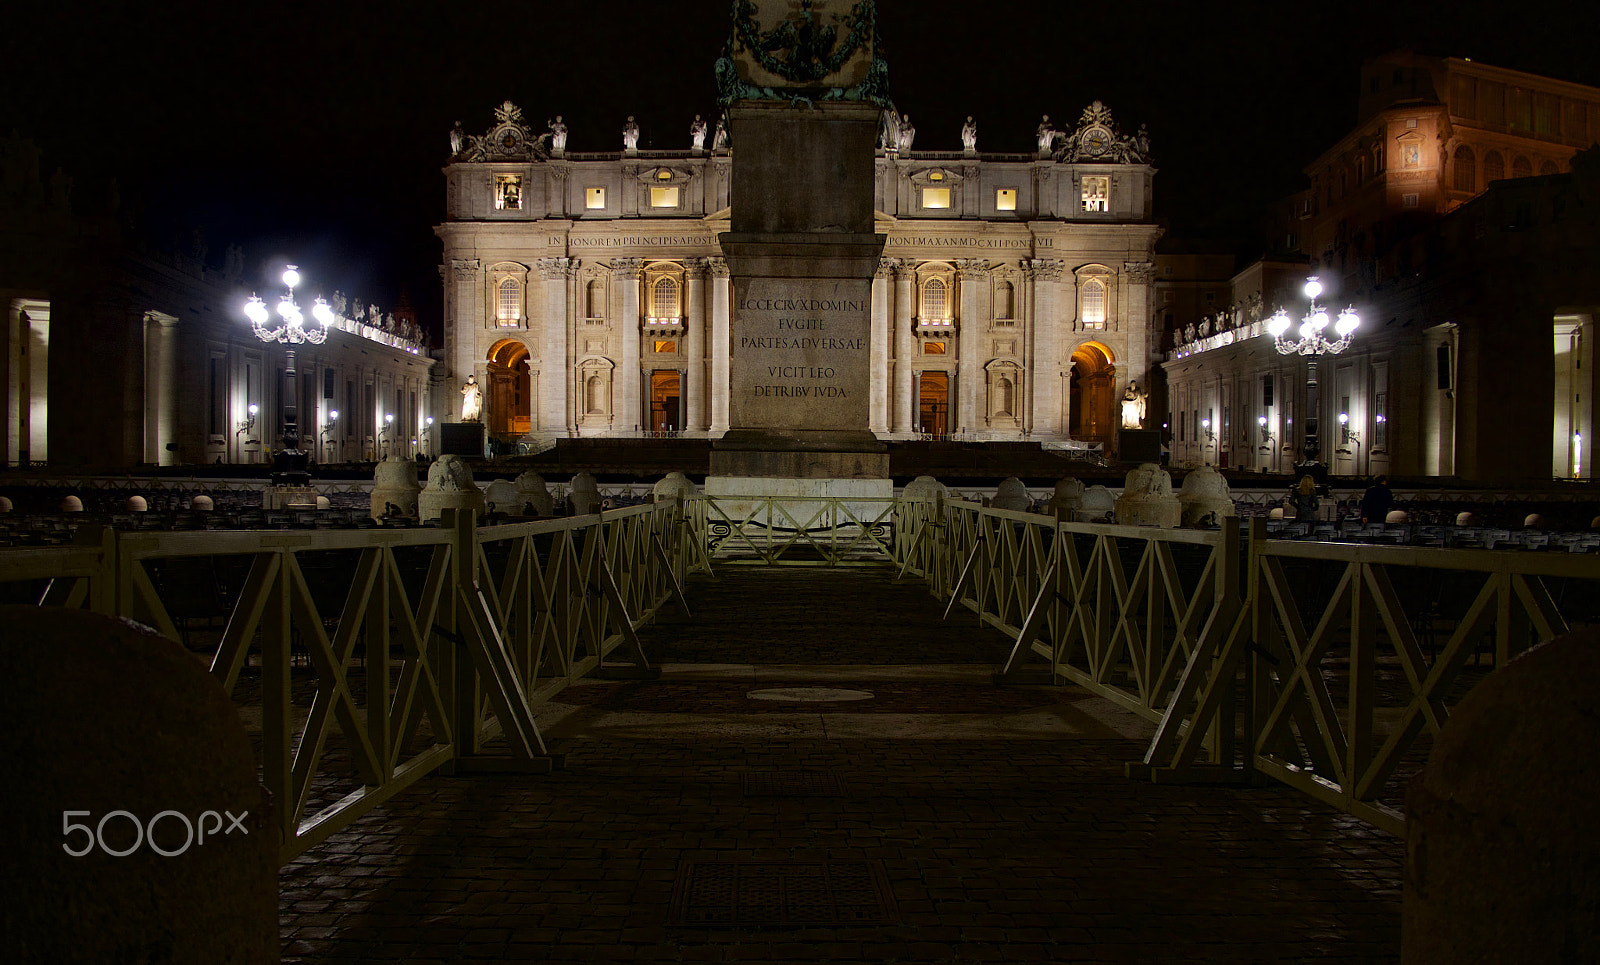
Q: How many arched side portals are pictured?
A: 2